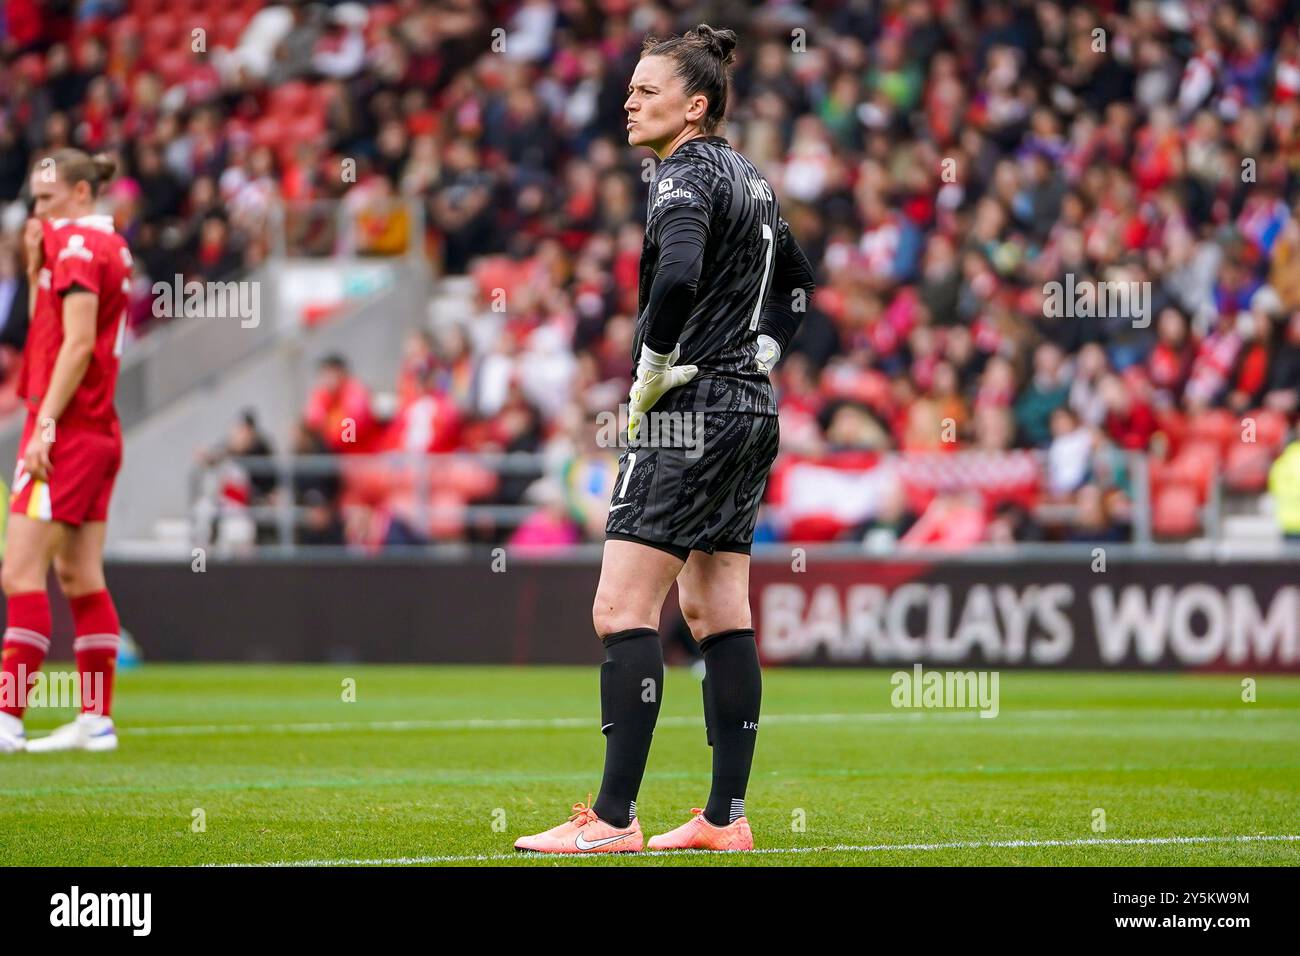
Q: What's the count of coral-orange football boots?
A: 2